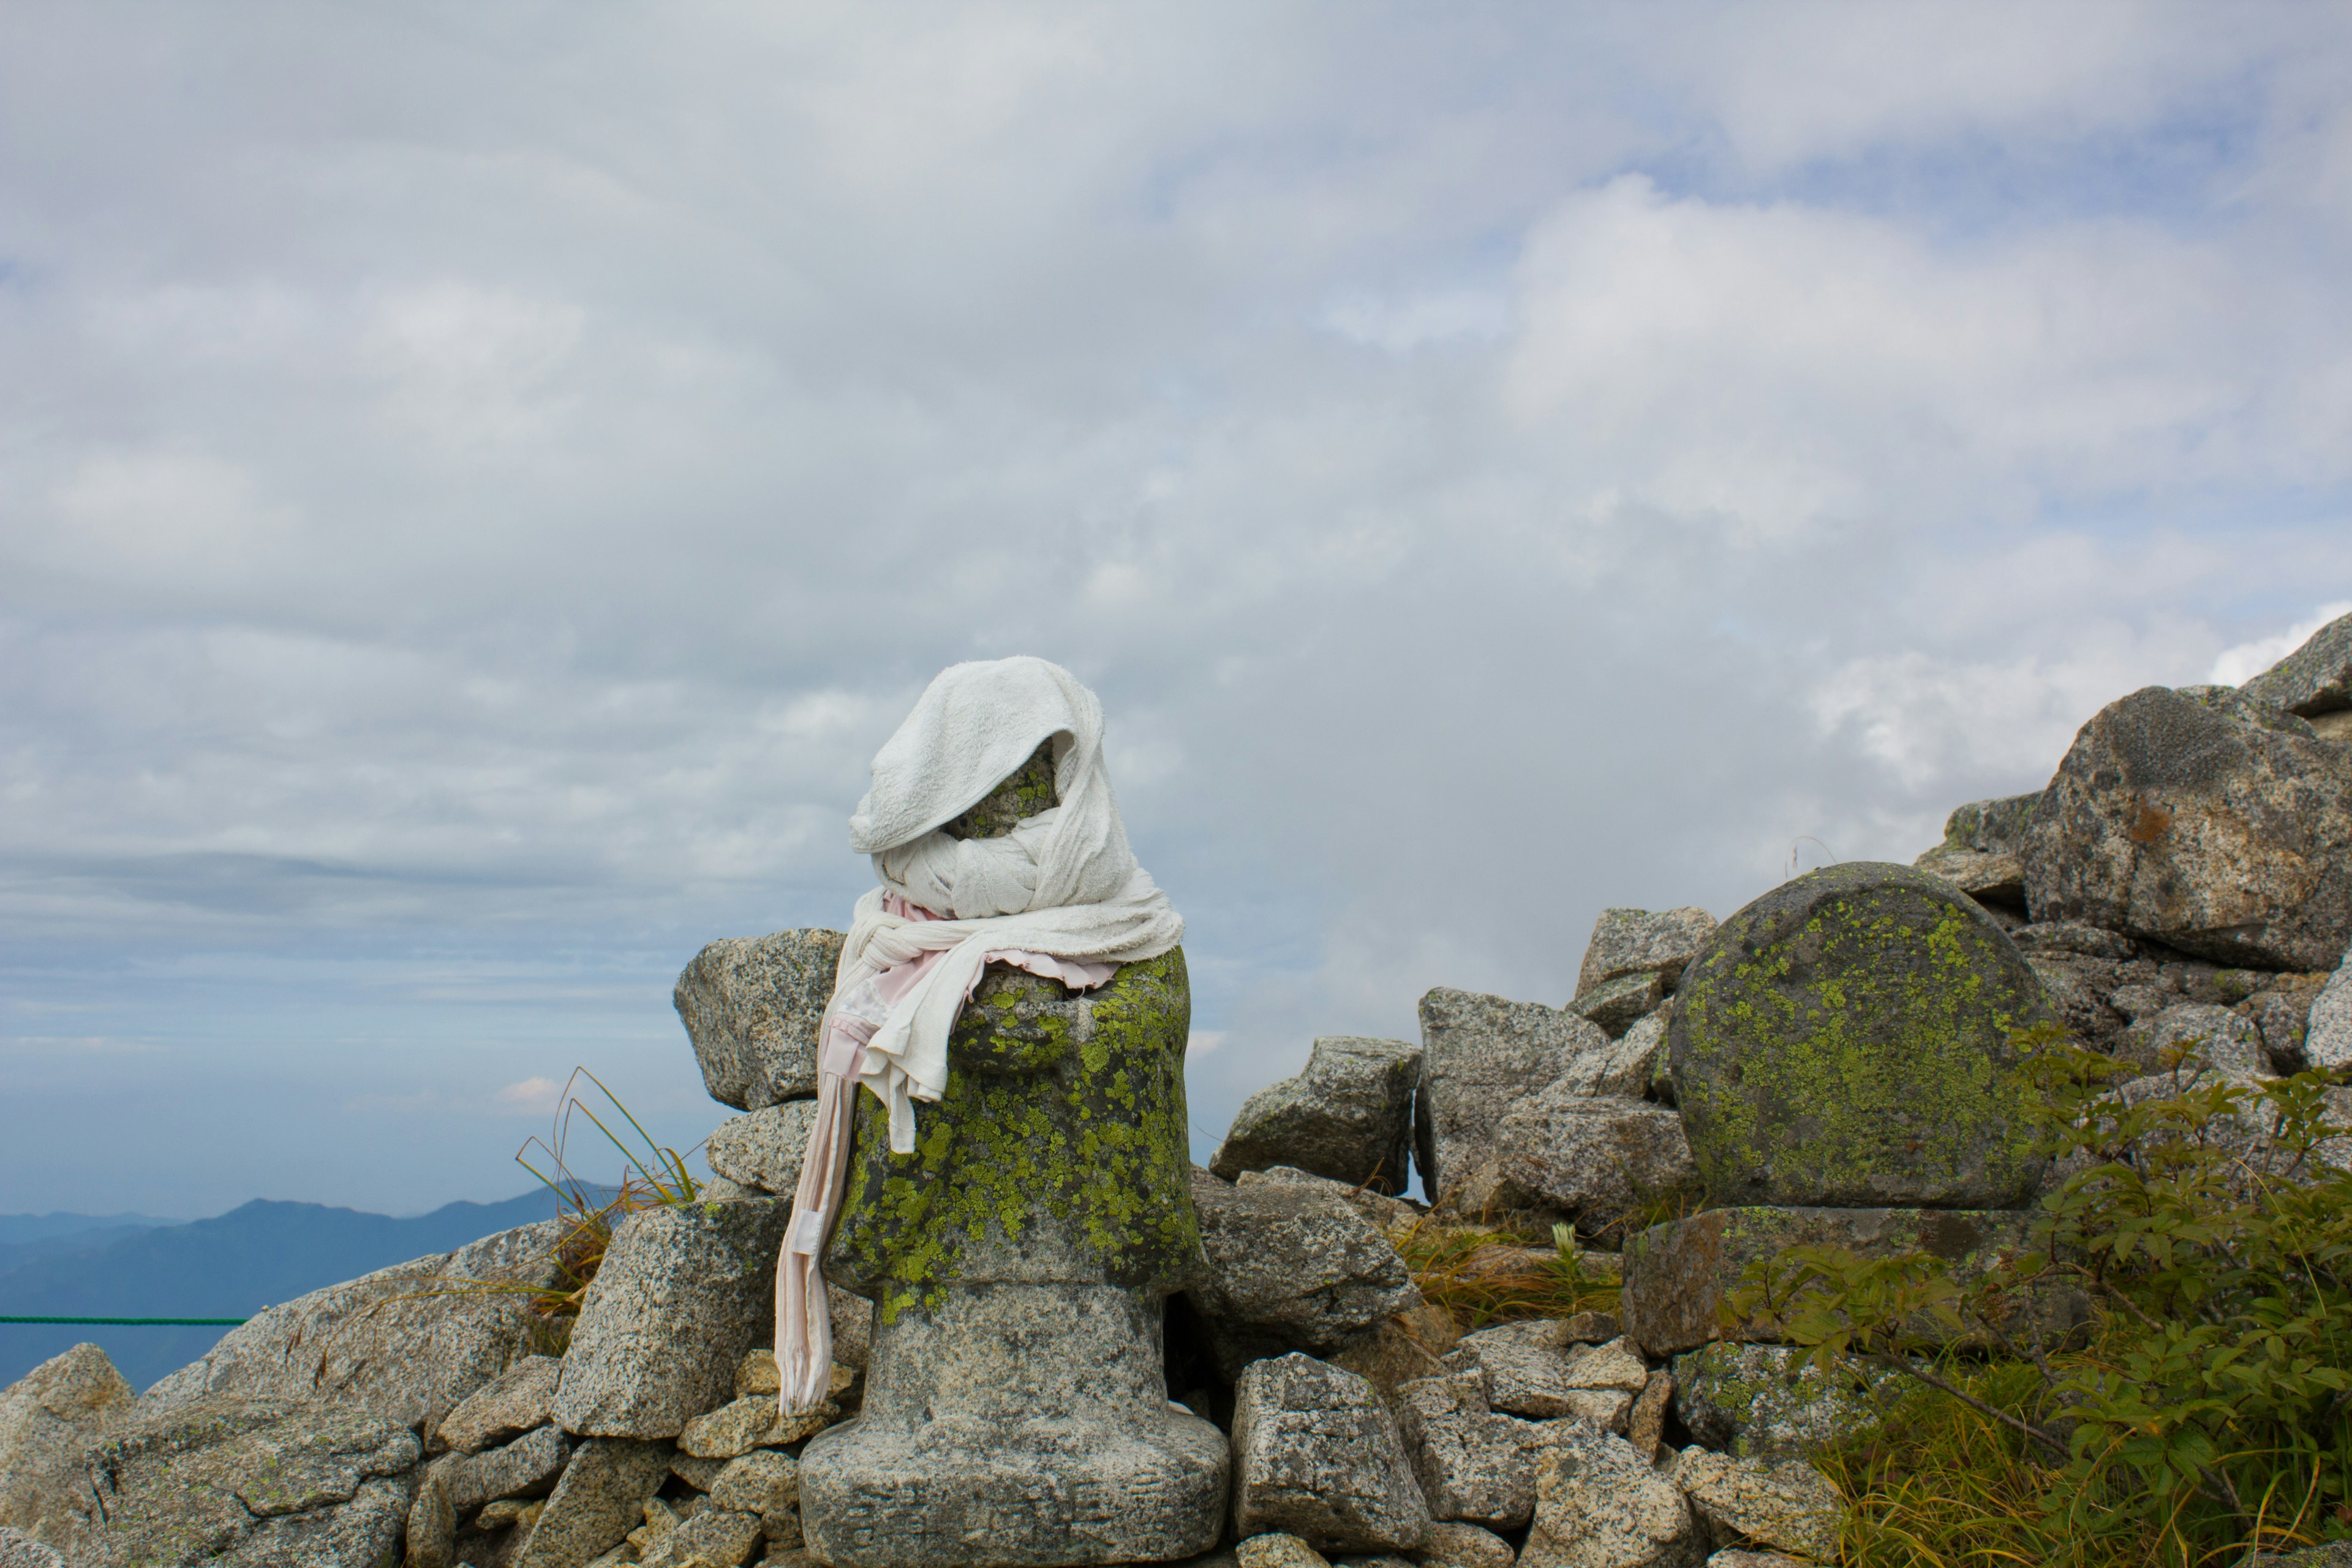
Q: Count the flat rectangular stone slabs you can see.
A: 1